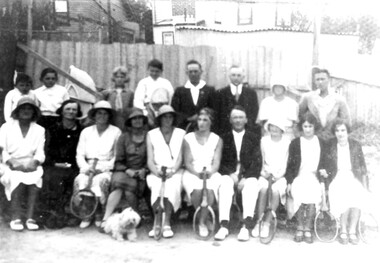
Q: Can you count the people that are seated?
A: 10